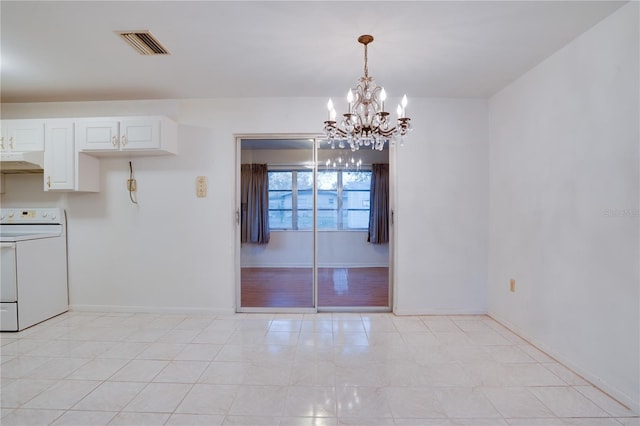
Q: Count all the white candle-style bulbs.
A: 6